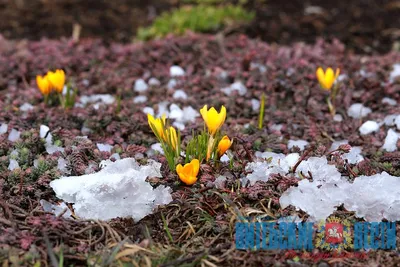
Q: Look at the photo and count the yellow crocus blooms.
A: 8